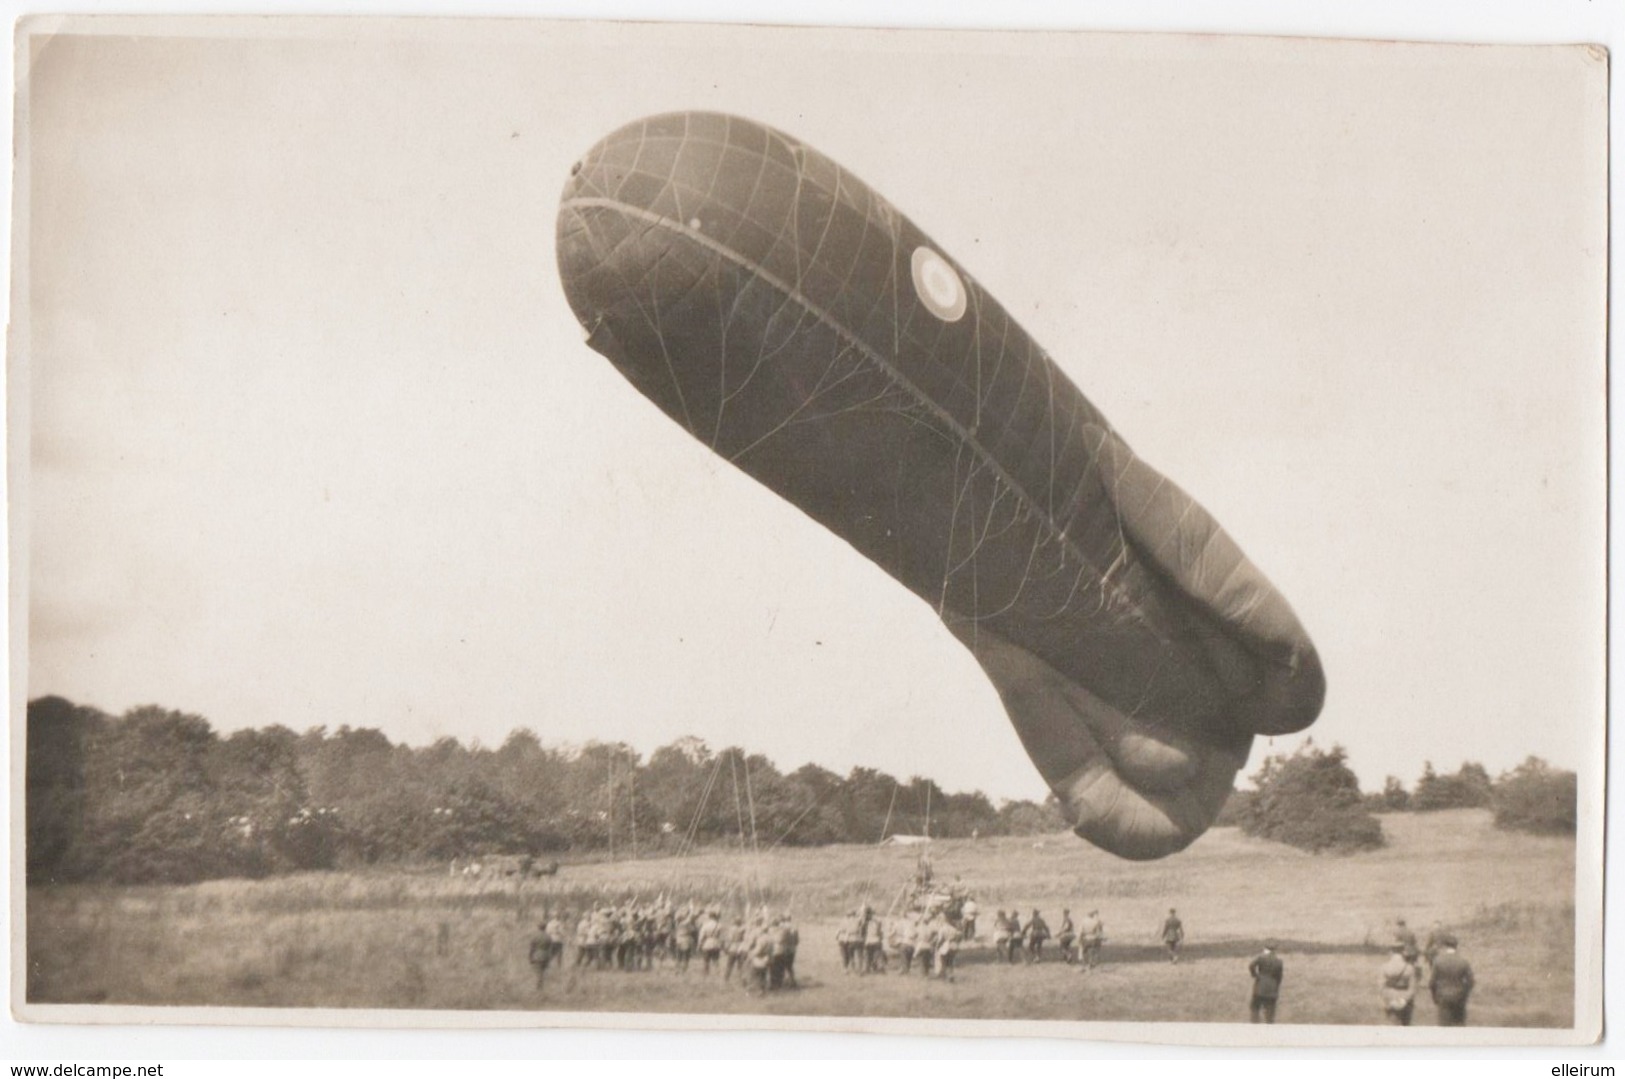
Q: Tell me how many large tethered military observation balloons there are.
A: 1